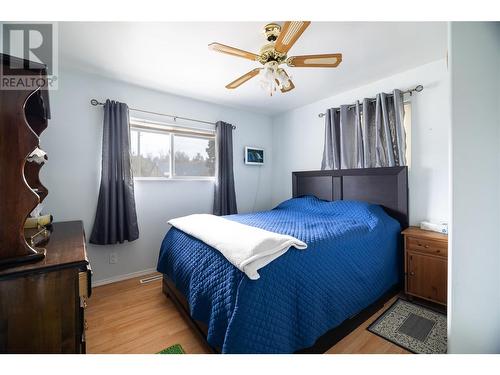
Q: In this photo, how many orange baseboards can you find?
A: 0